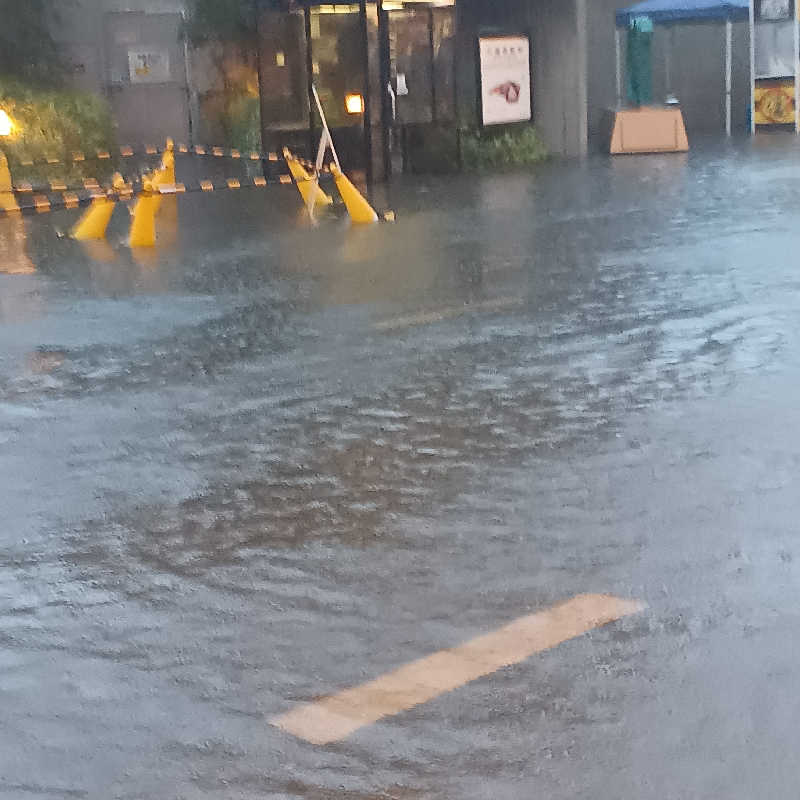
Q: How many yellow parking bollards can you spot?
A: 6